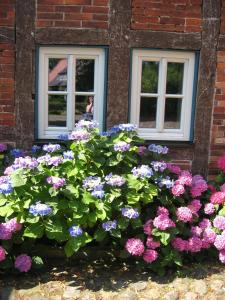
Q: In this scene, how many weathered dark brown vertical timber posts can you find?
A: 3